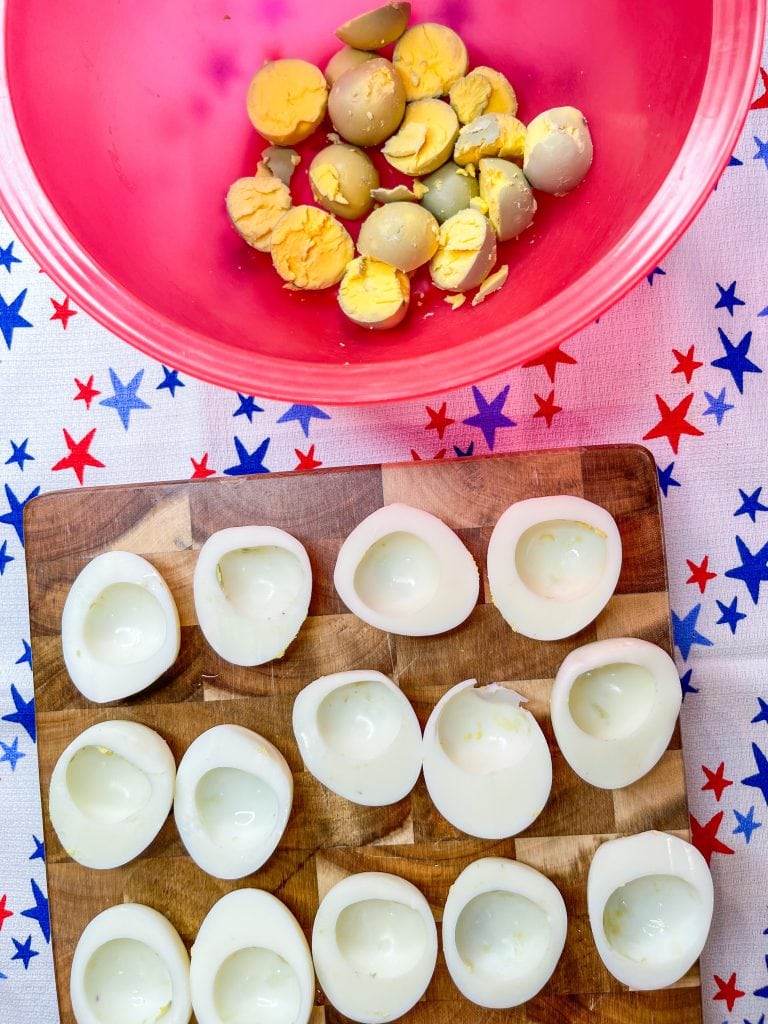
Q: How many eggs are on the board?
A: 14